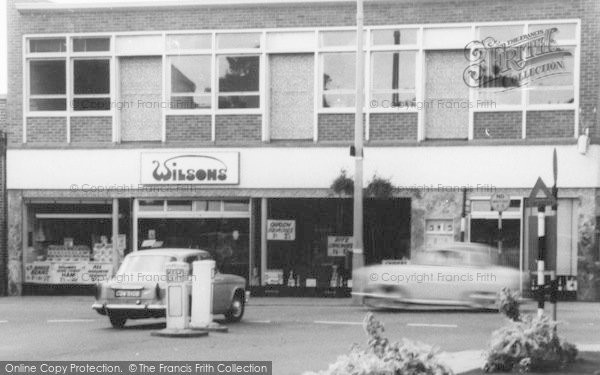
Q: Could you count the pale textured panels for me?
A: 3